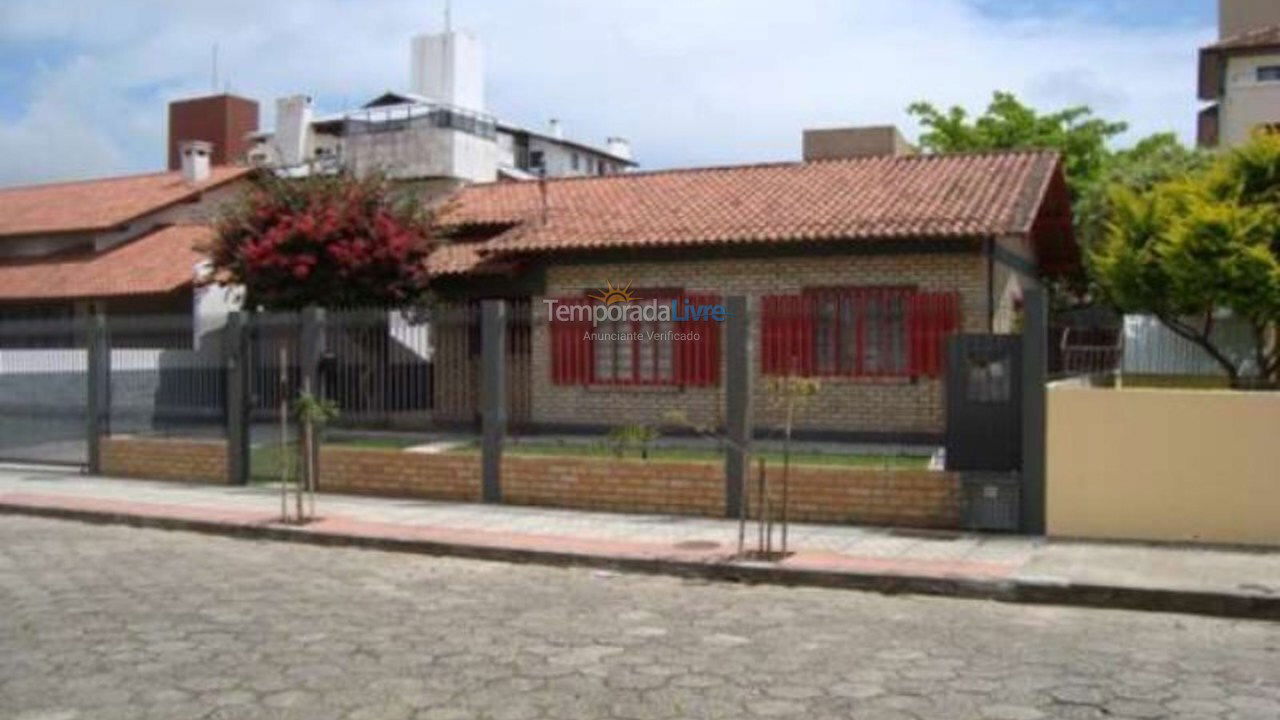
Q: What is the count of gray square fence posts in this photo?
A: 6